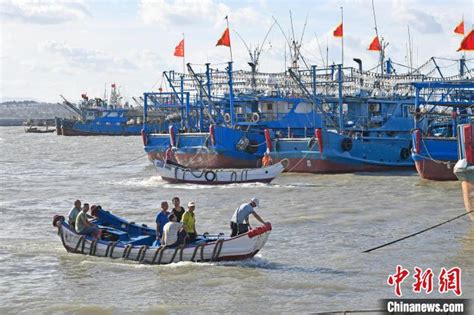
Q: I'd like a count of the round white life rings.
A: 2